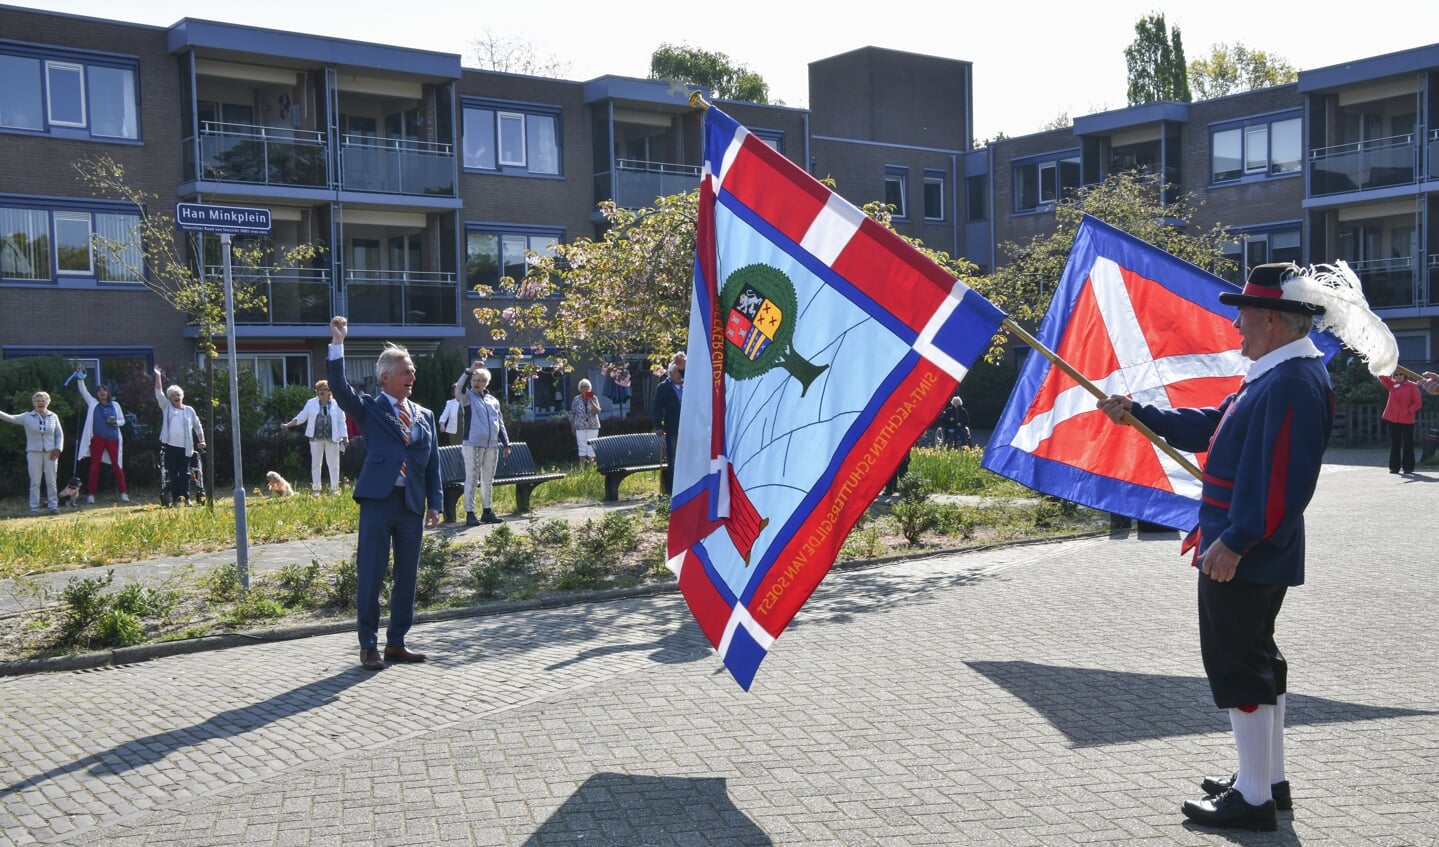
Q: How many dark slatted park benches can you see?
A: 2